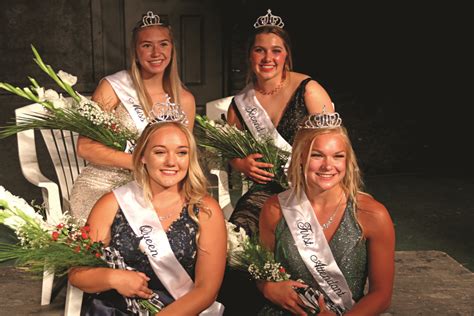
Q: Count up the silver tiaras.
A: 4